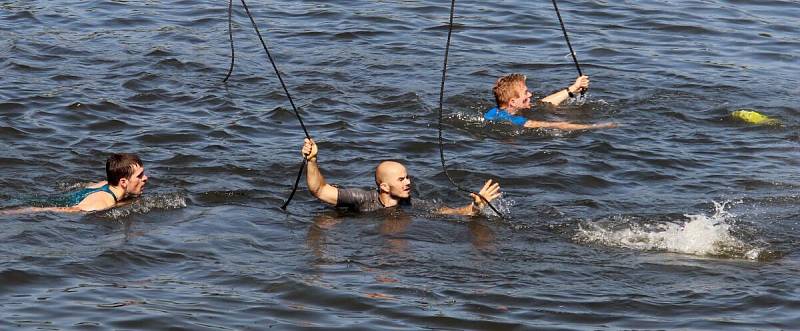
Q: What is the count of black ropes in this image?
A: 4